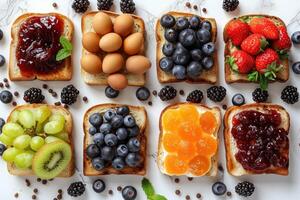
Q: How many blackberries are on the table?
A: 13